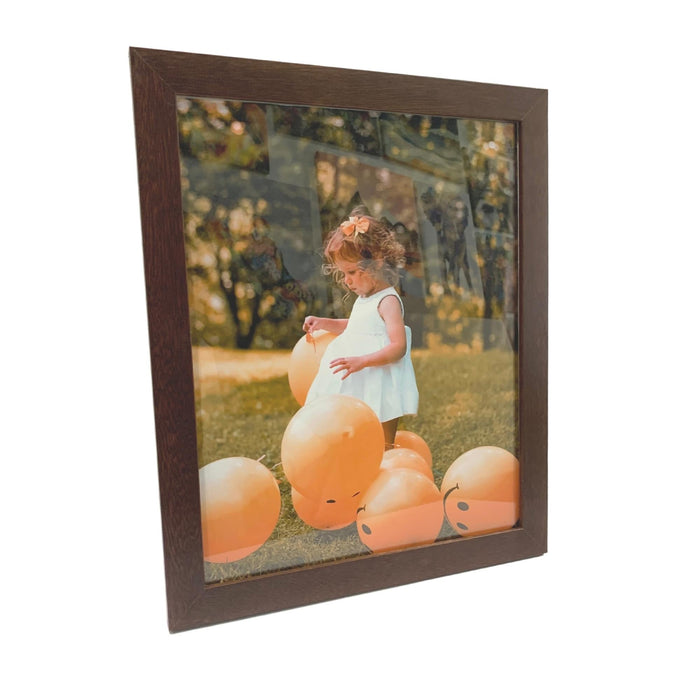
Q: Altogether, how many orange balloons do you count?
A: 8